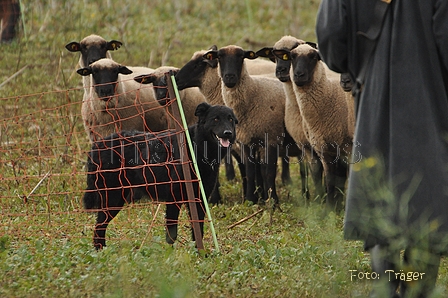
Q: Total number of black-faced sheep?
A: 8